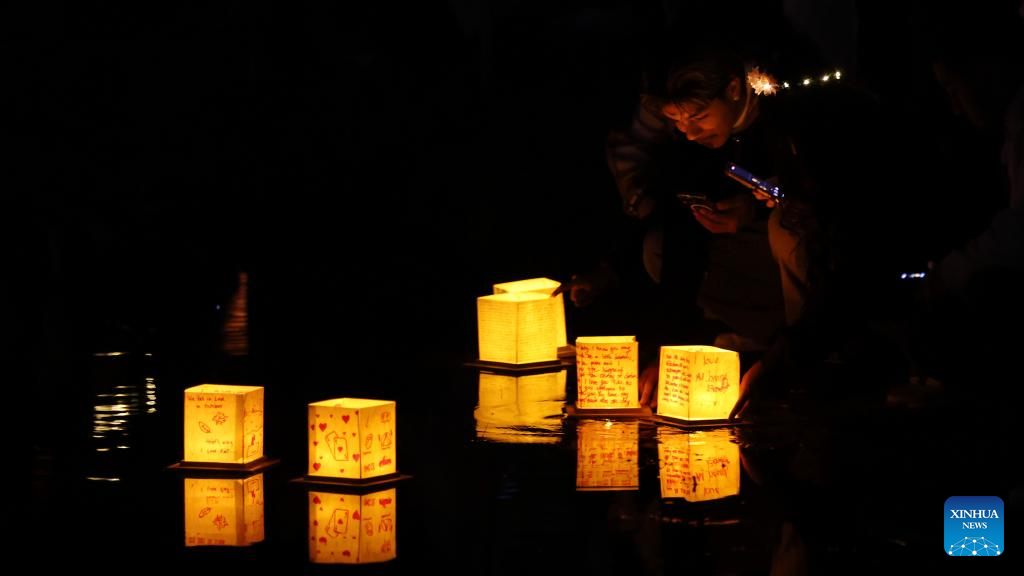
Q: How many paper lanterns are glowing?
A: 6